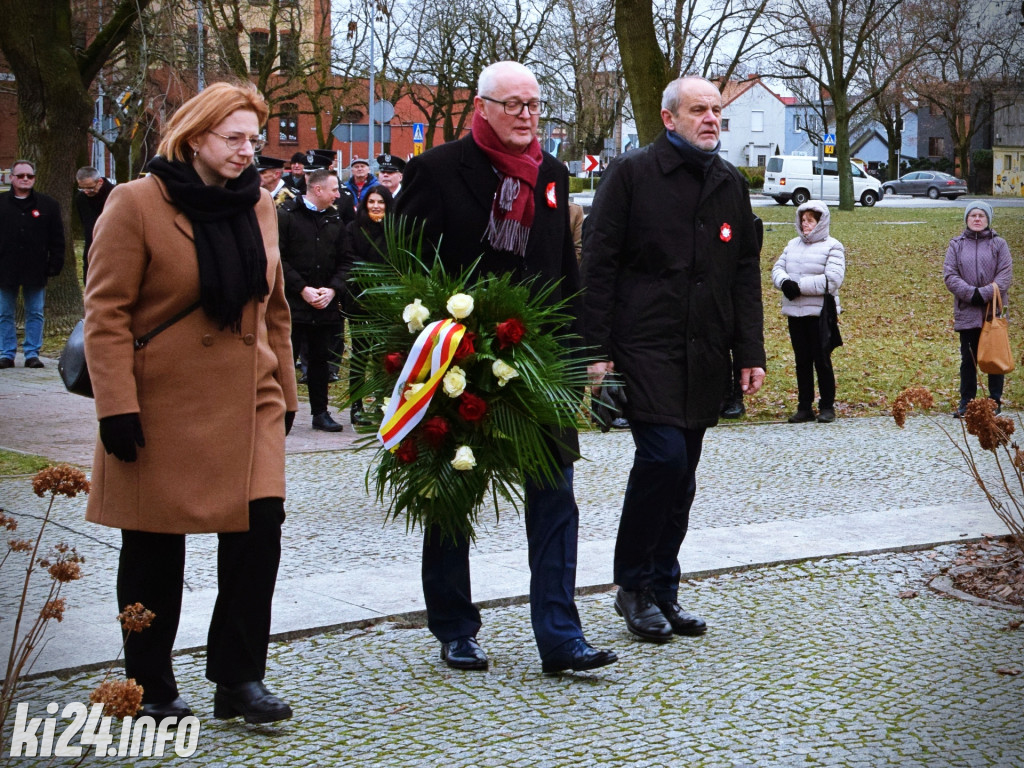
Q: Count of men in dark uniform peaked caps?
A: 4